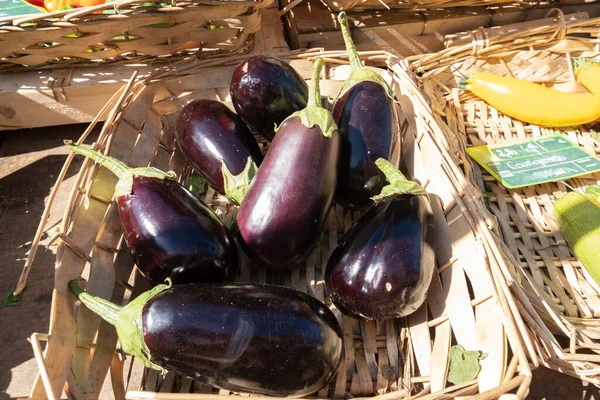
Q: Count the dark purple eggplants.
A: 7